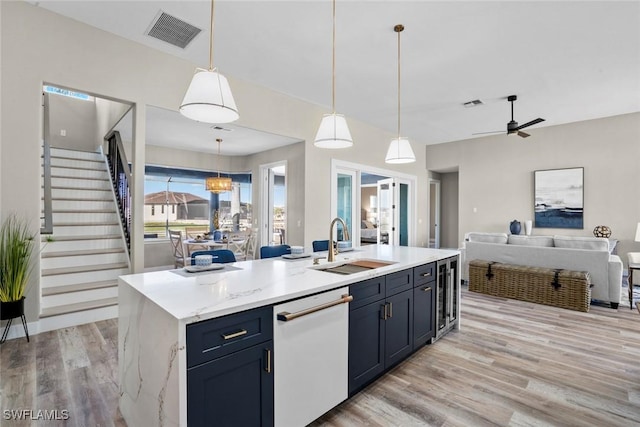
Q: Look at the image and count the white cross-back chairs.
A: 4